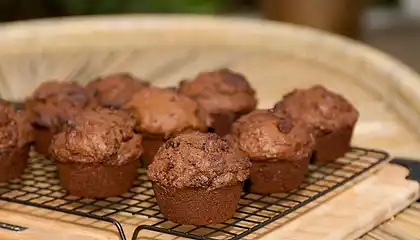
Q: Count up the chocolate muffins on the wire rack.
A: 9